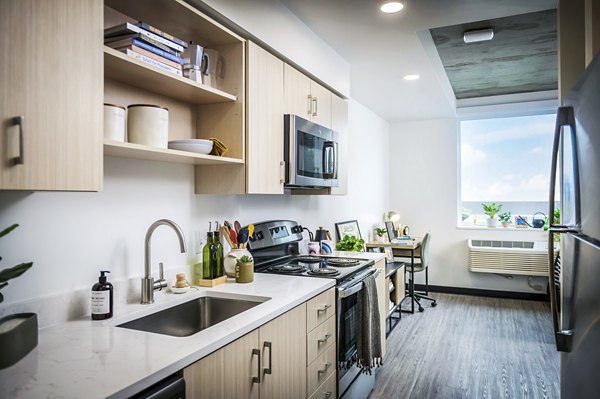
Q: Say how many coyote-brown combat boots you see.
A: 0